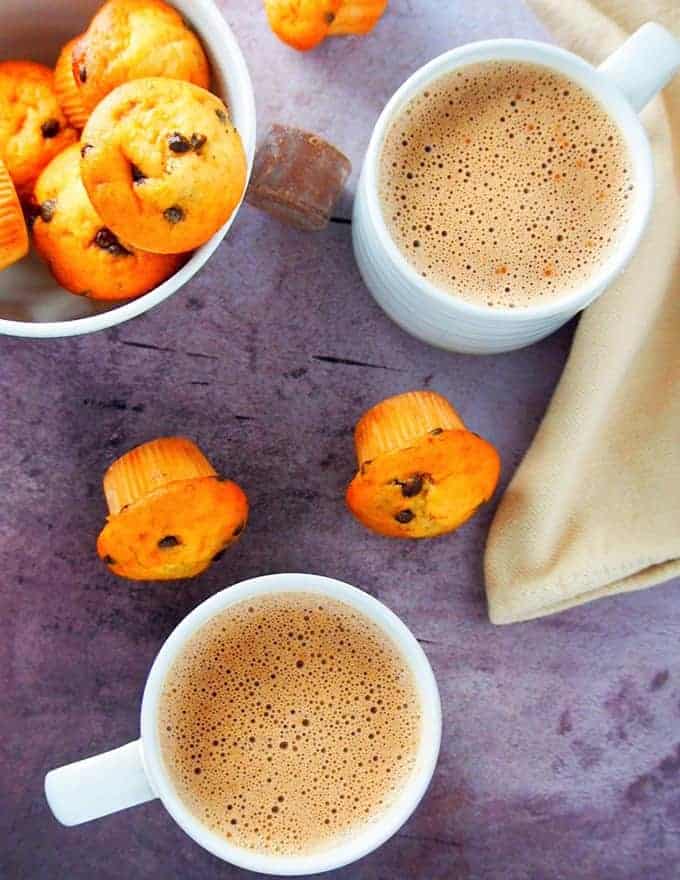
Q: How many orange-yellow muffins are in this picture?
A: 8